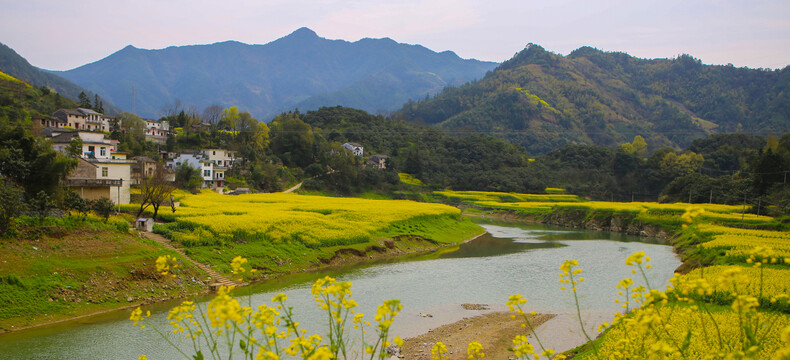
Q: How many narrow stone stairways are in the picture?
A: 1